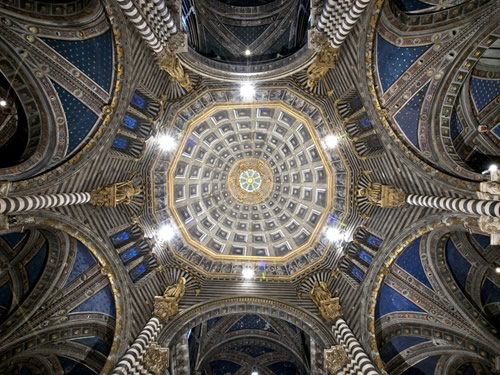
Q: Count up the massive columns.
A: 6